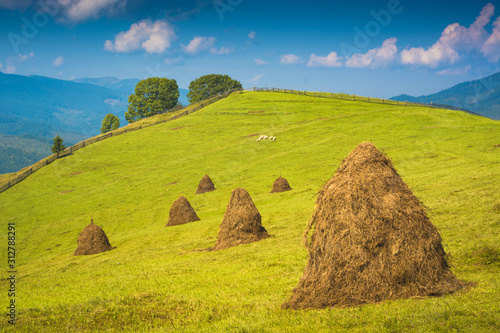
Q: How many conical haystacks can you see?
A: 6